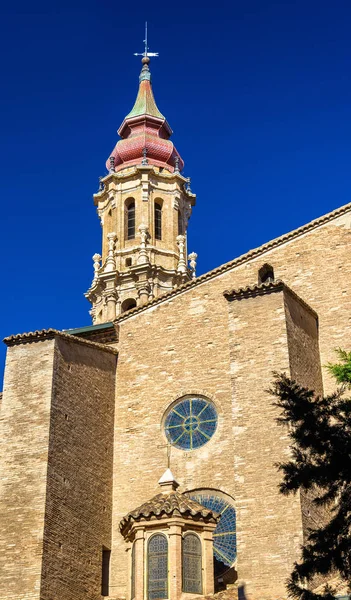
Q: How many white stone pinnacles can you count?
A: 5